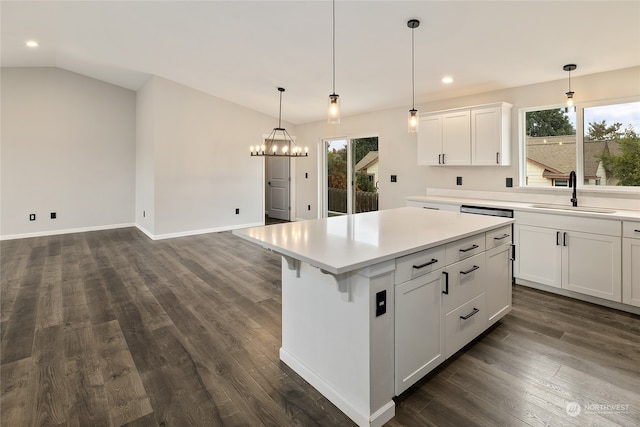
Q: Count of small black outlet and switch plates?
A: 10